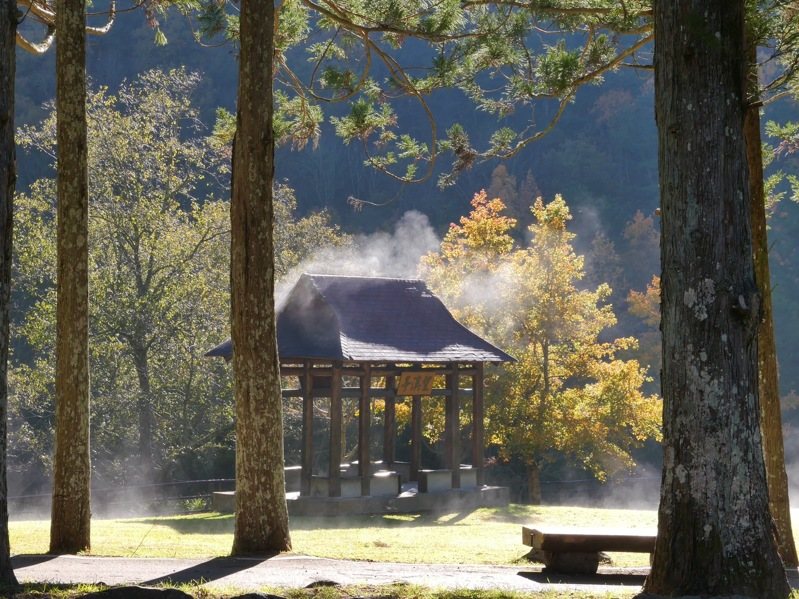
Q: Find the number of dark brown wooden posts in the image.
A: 7